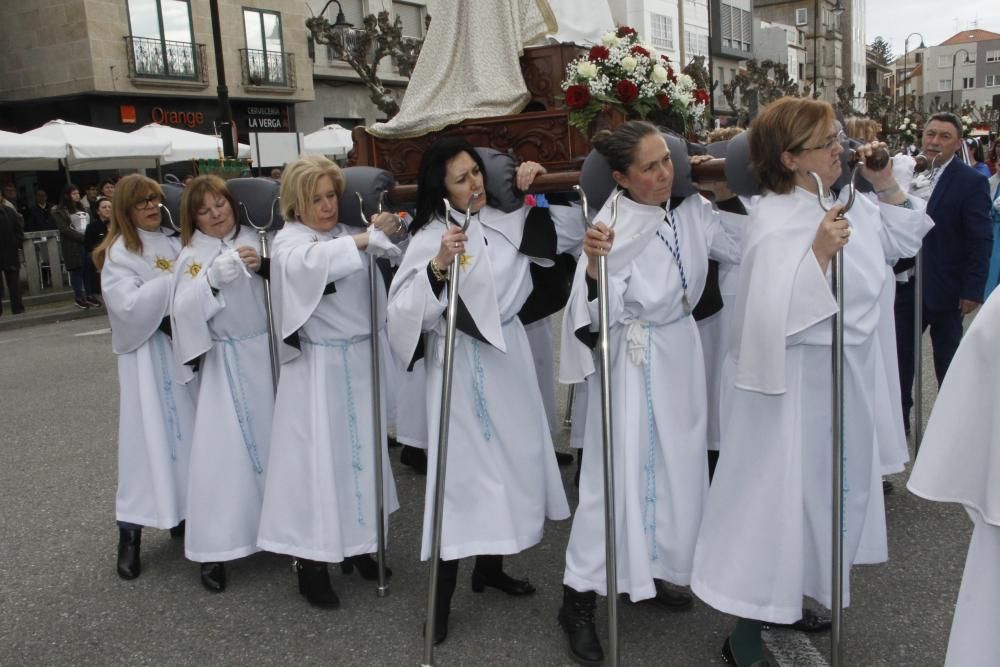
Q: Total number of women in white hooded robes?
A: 6